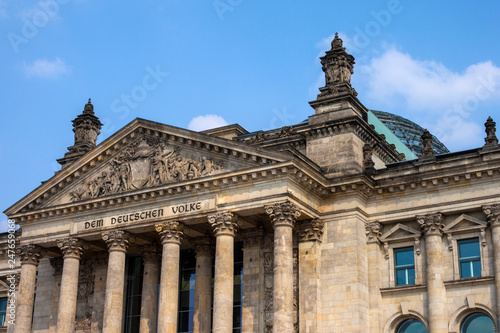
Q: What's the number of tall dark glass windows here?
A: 3